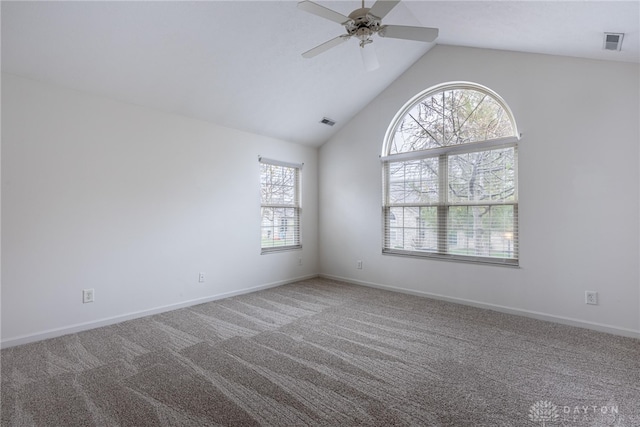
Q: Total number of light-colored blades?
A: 5